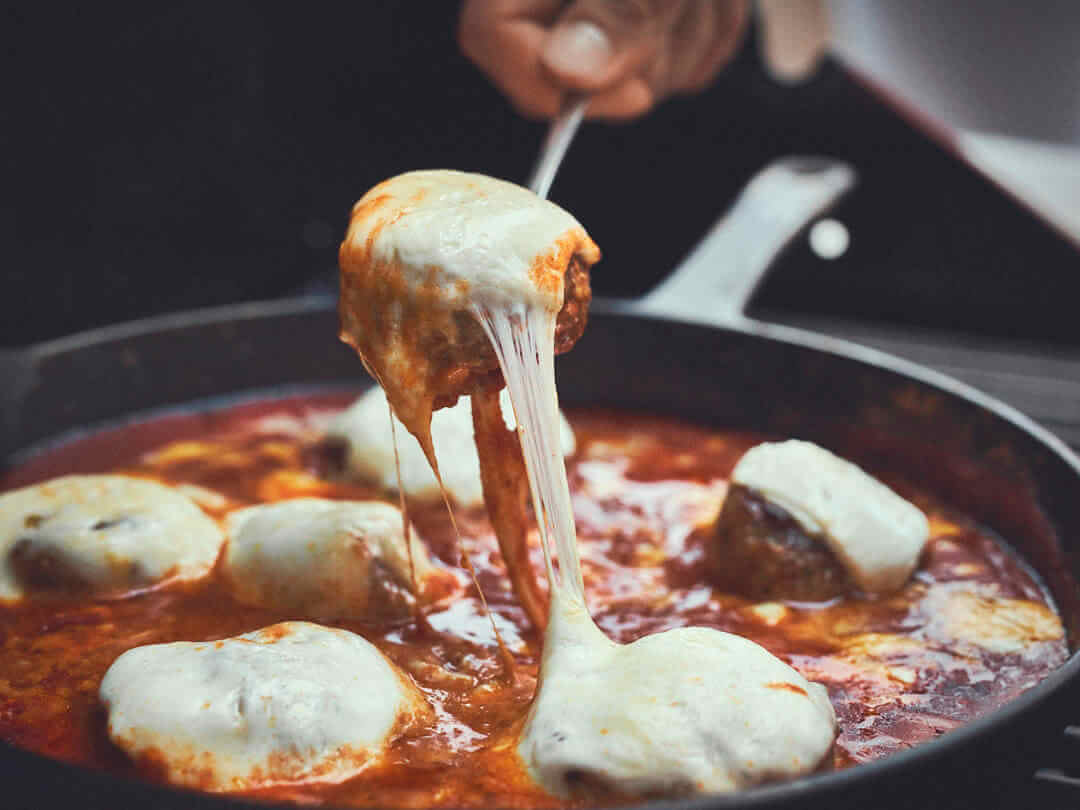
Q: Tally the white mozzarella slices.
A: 7